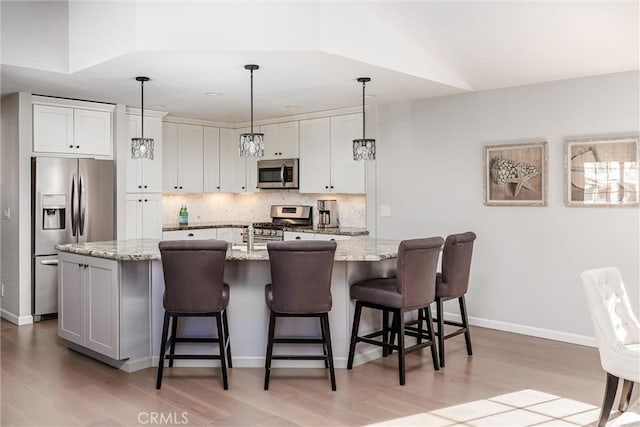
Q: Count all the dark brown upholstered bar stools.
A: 4